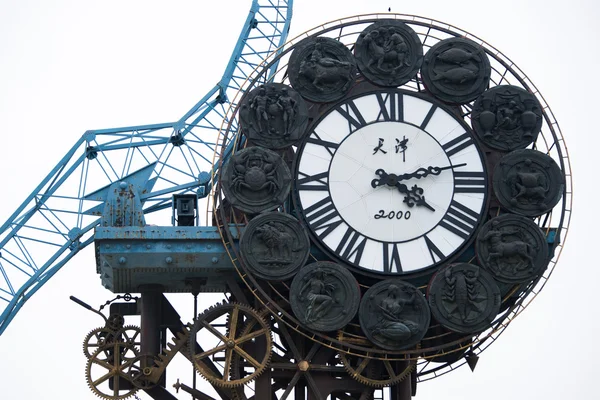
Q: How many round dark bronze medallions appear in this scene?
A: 12